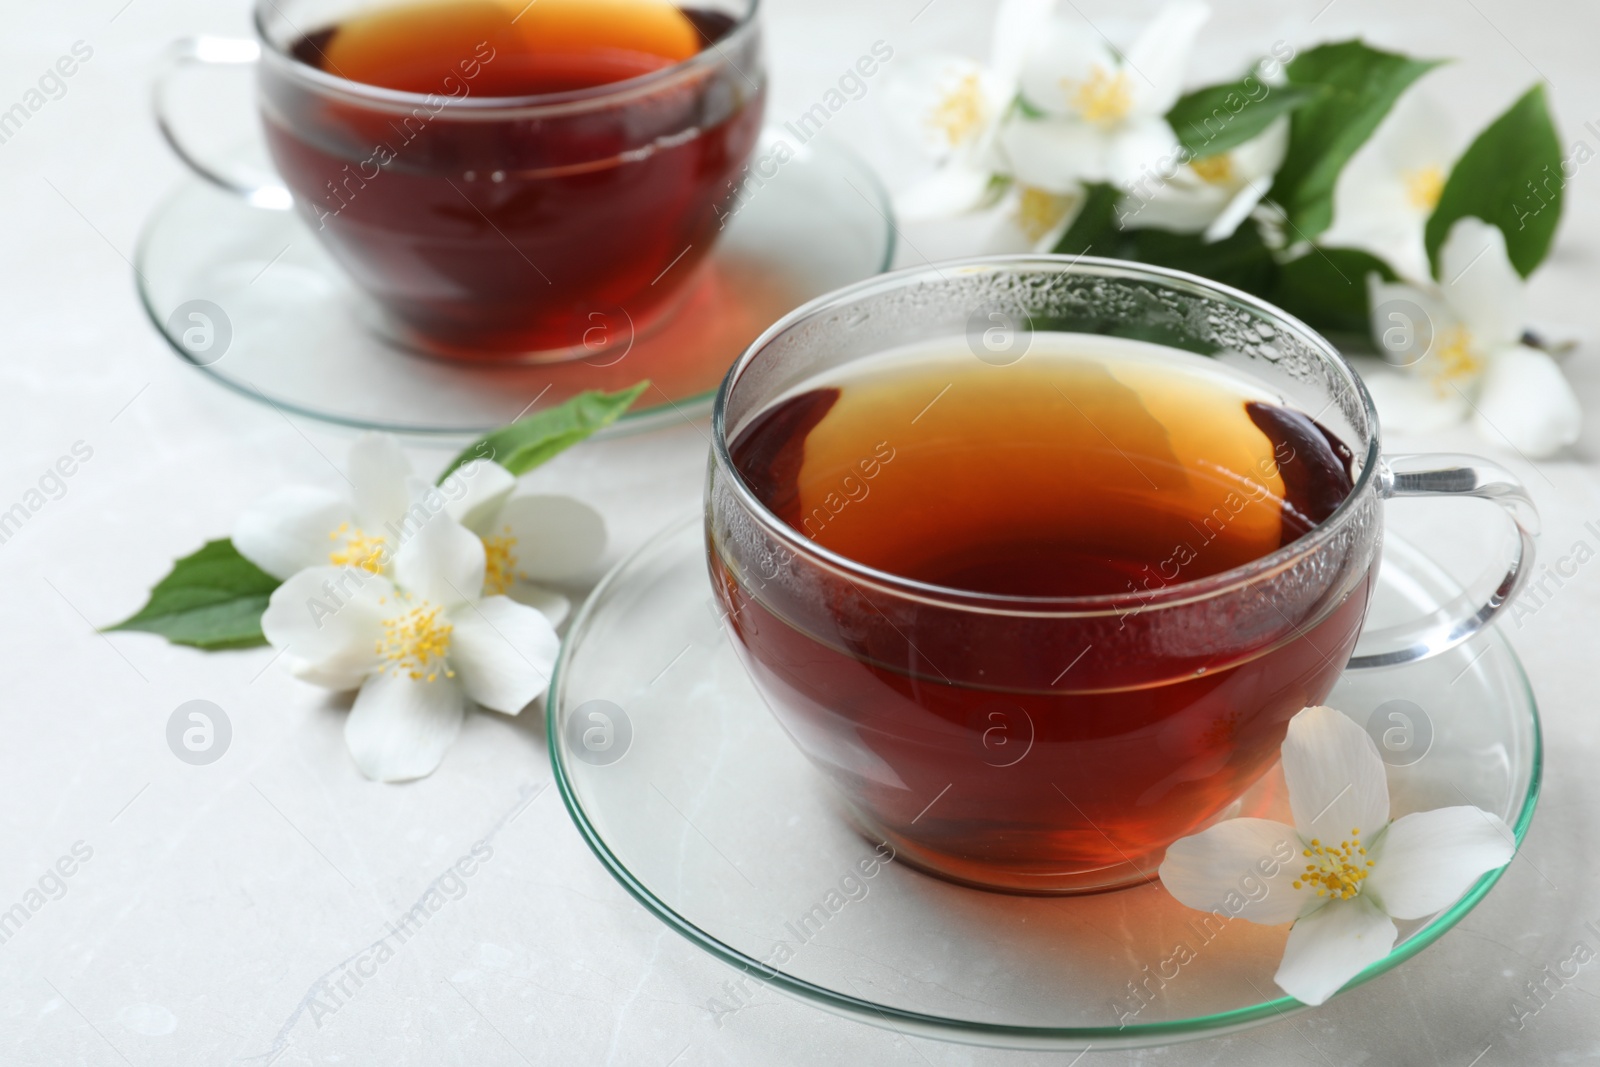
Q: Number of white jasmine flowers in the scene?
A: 10